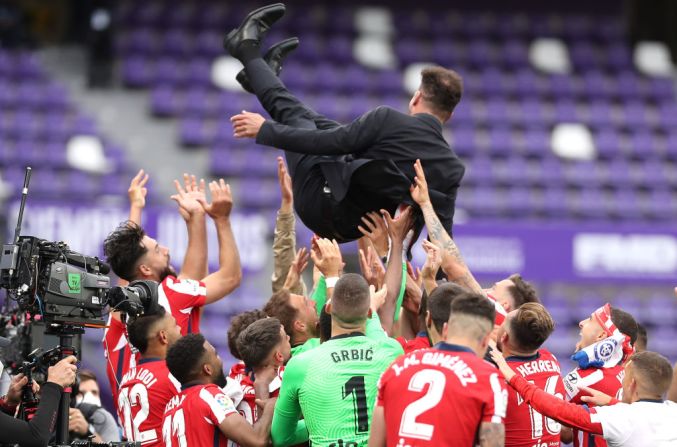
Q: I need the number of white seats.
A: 8